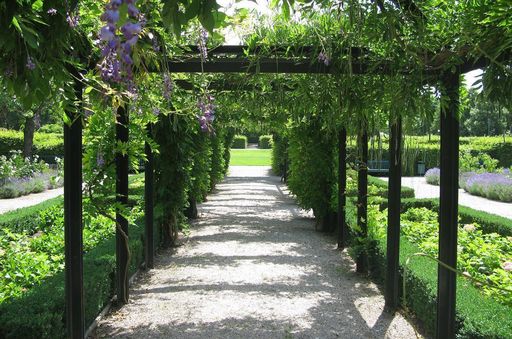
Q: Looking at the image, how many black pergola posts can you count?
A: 7